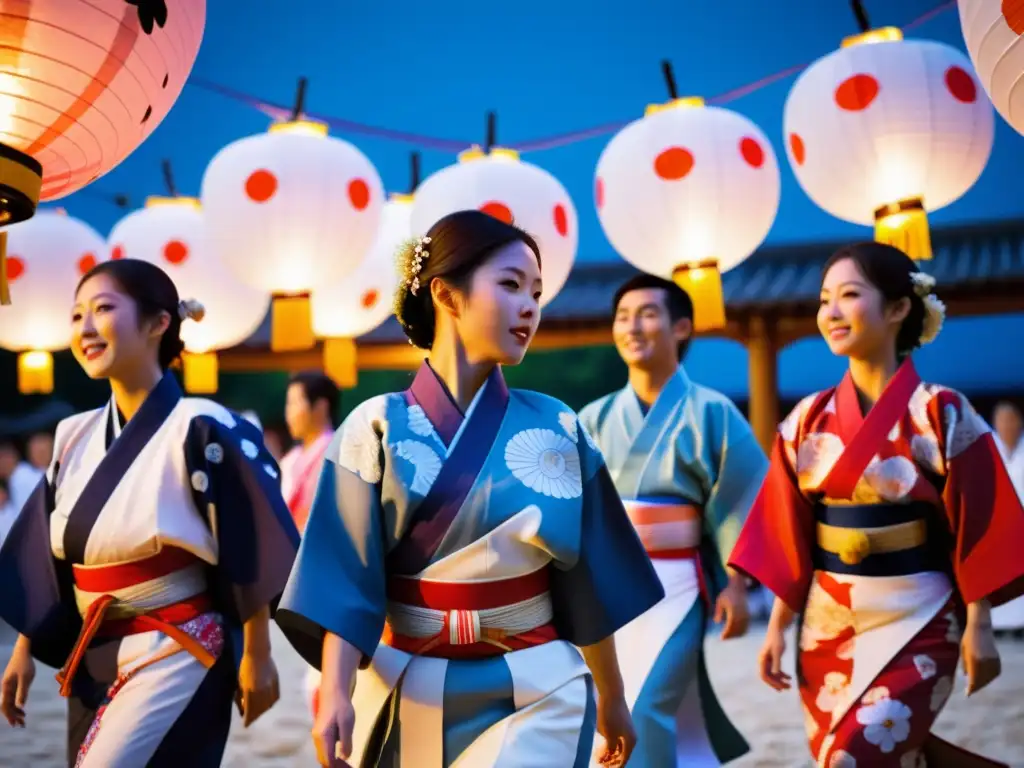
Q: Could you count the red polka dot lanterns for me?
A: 8